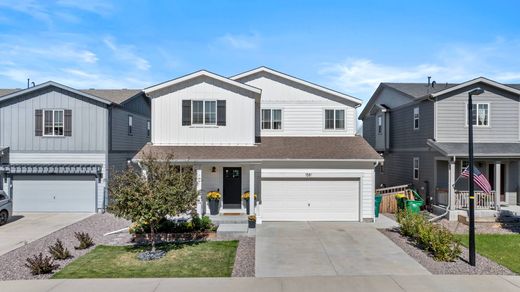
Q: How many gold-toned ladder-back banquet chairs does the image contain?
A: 0